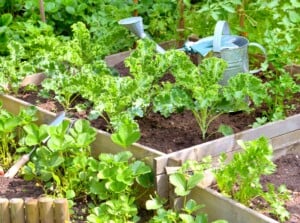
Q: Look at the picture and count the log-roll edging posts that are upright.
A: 5